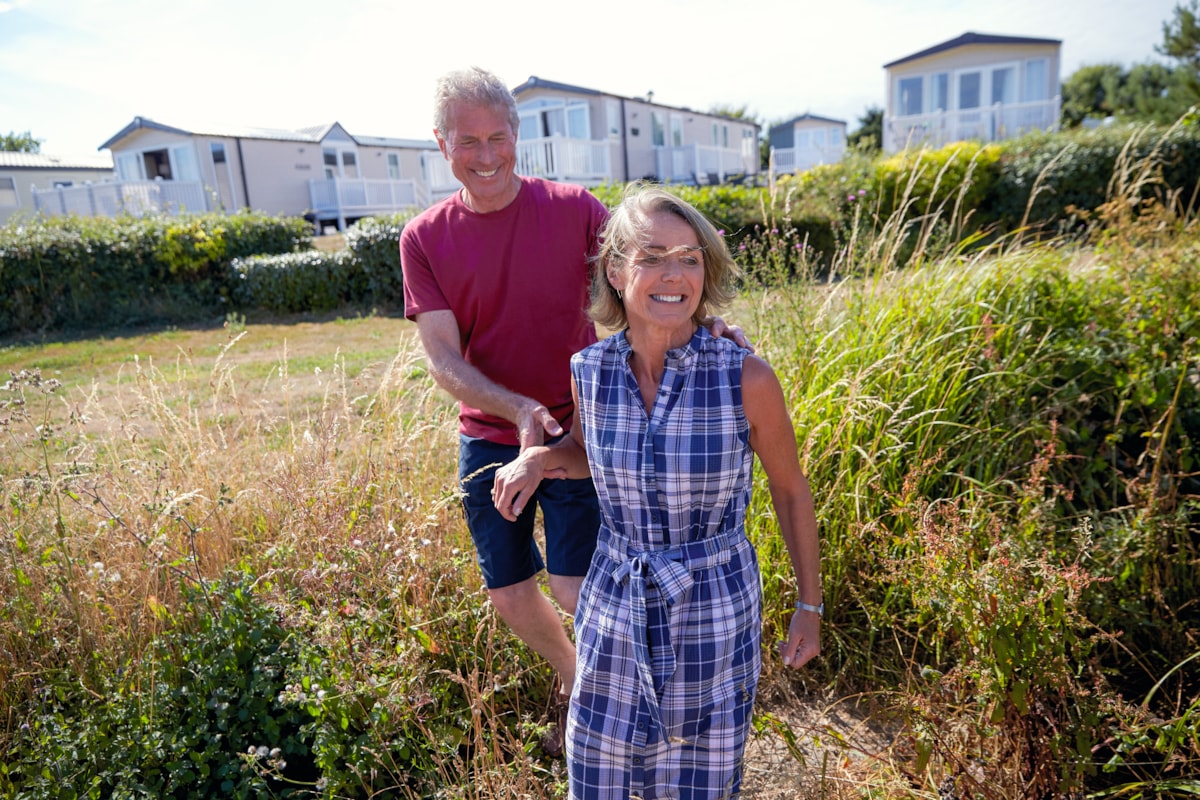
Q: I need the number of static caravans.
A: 5